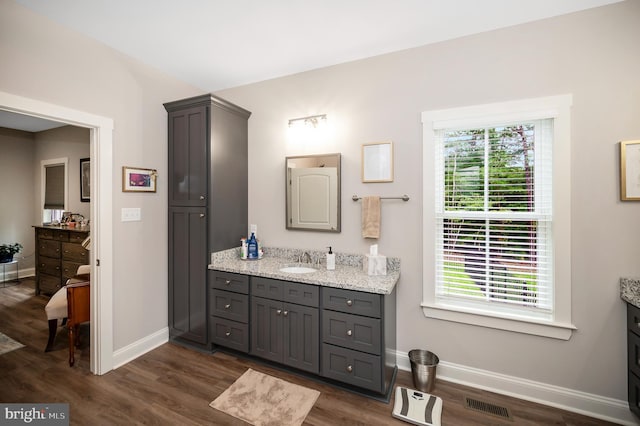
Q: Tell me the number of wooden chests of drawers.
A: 1